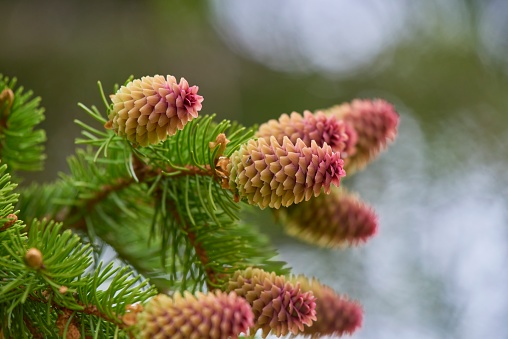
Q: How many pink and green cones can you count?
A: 8